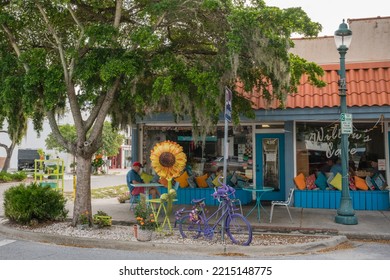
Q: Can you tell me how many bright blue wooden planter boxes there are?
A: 2